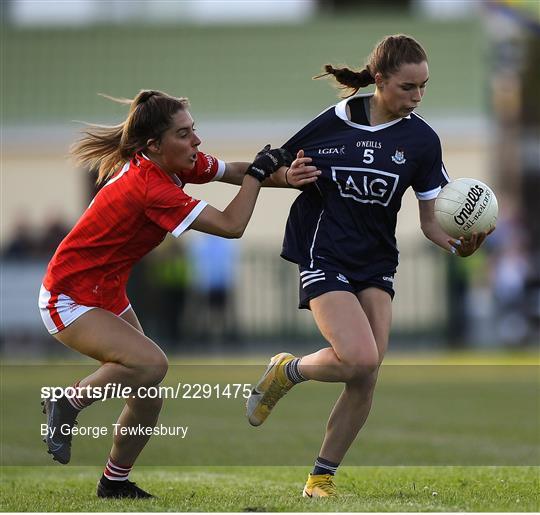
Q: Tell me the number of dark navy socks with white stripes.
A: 2